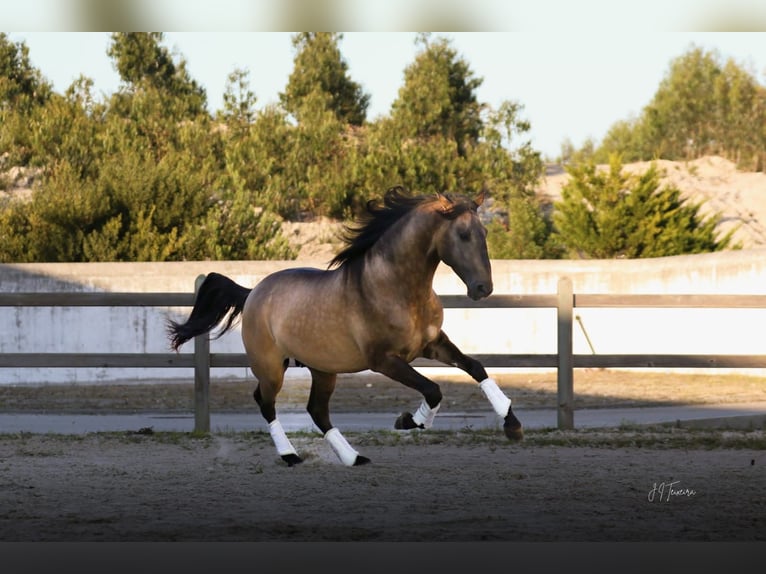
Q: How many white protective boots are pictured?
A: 4